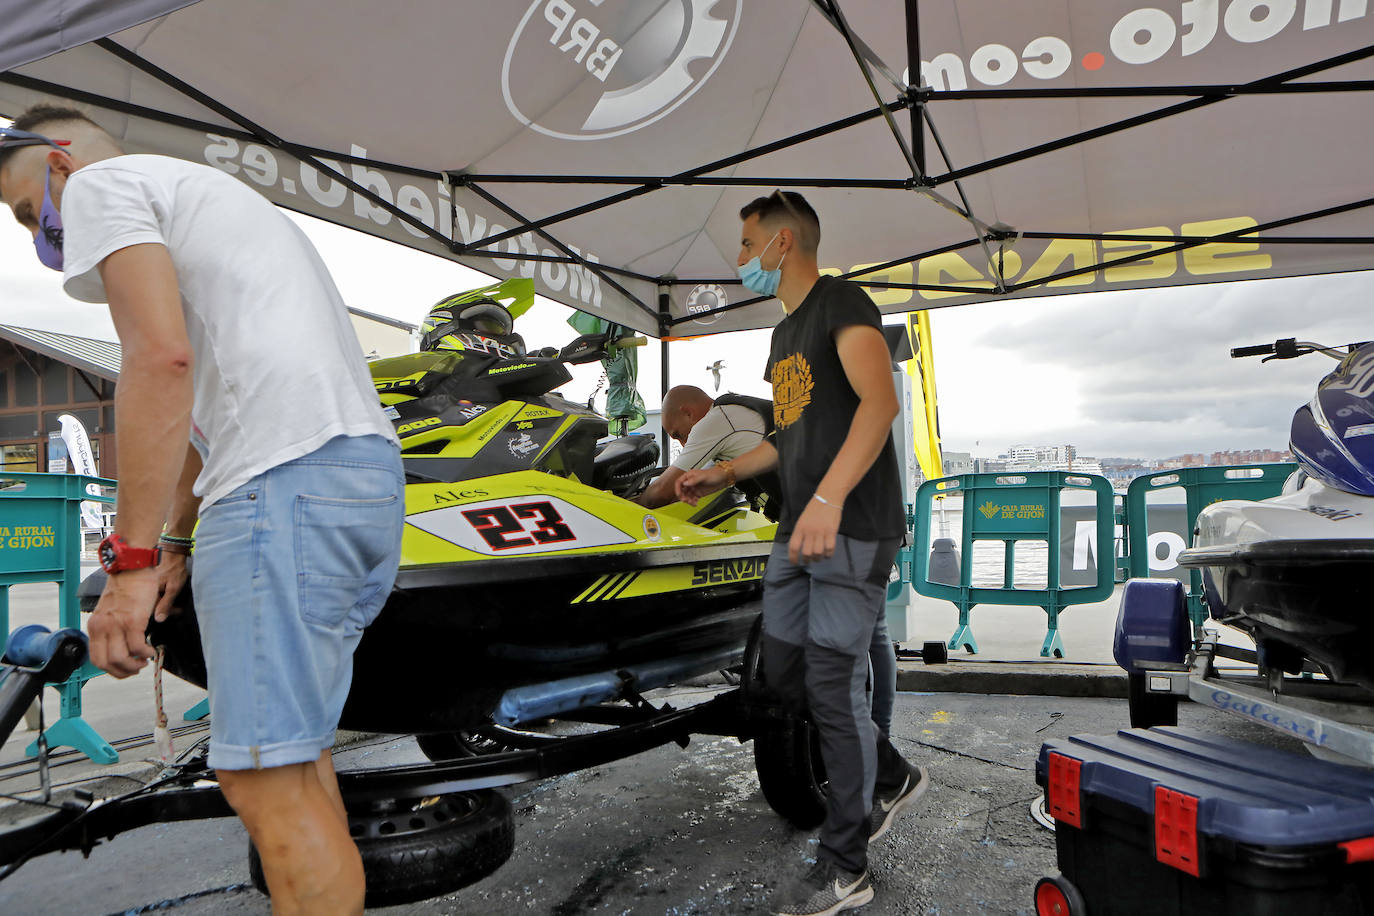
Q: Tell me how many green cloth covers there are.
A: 1